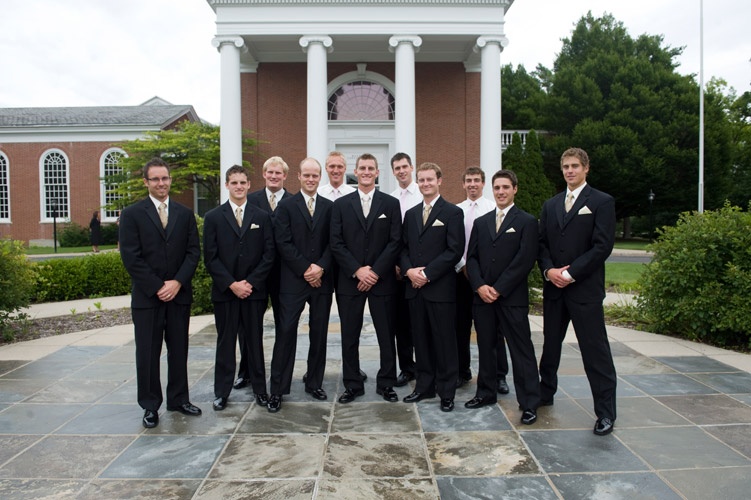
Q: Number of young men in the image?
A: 11